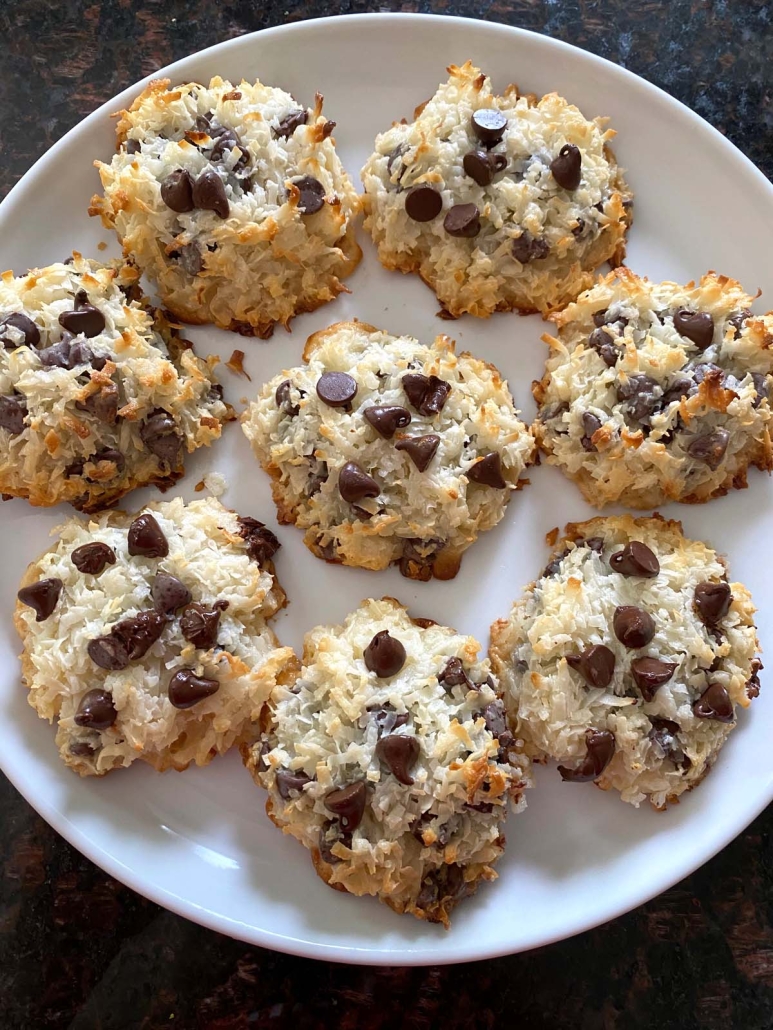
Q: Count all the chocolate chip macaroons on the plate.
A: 8